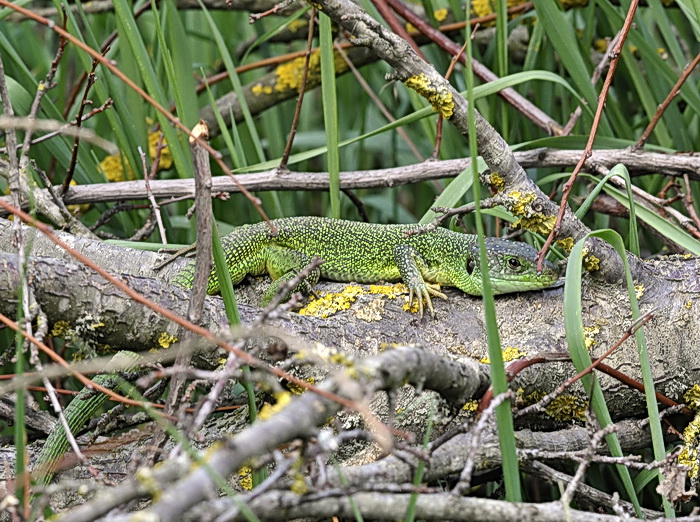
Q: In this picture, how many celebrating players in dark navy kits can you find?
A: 0